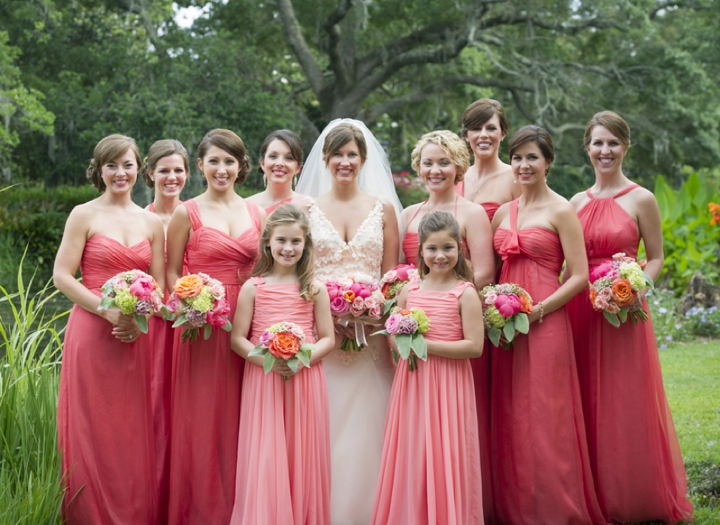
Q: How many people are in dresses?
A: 11